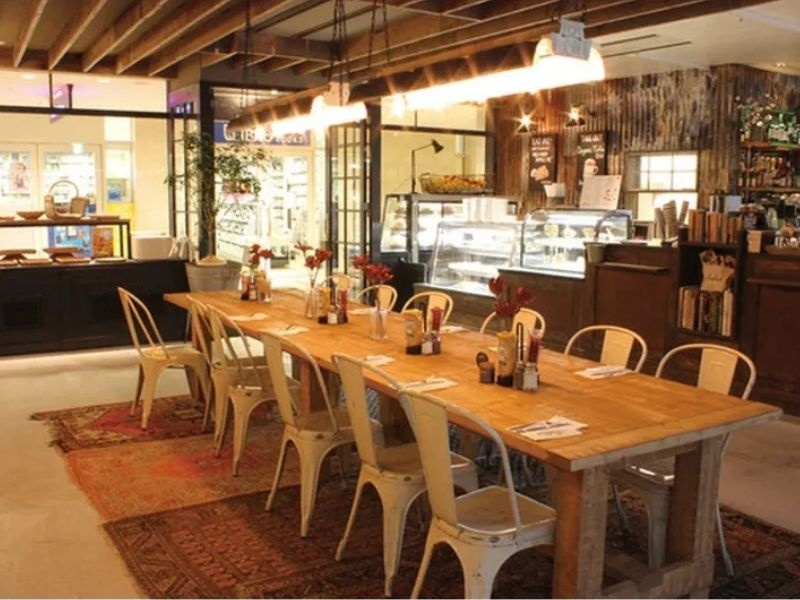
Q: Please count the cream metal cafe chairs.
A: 12